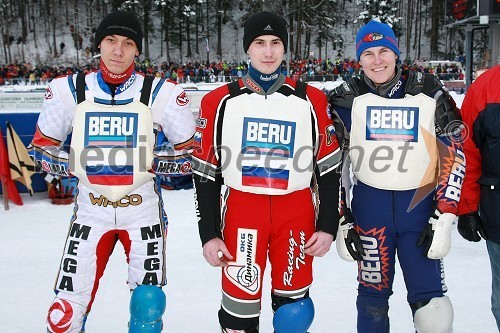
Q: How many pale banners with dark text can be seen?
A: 1